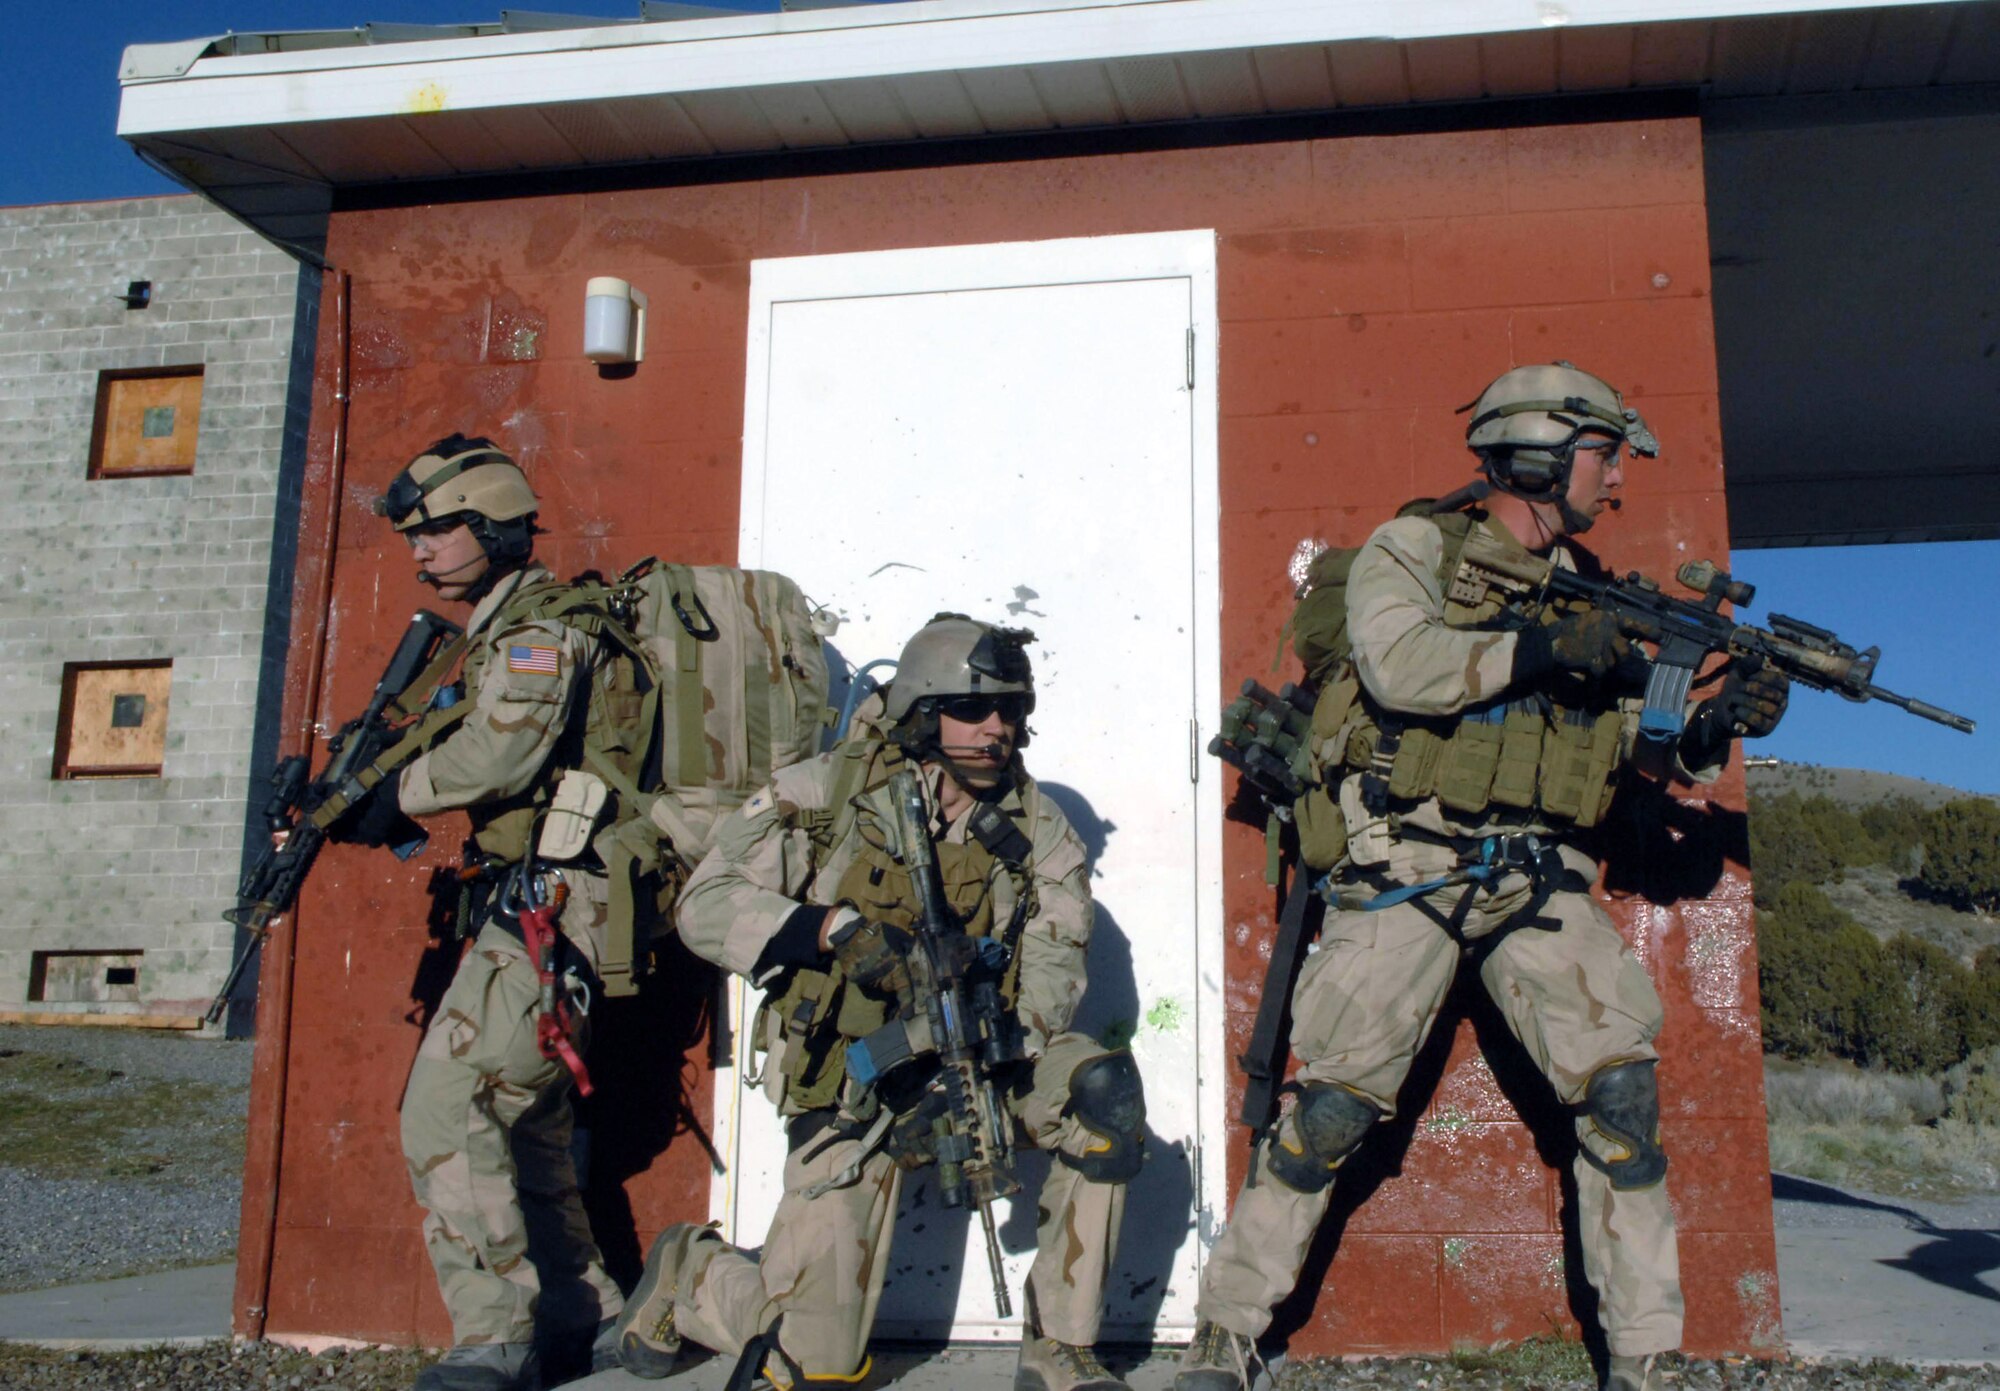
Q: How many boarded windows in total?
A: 3